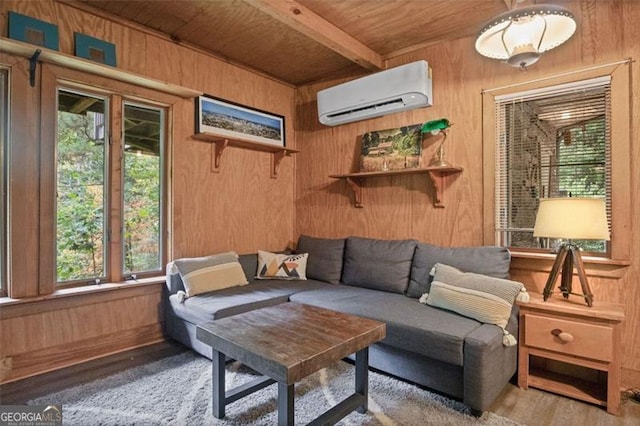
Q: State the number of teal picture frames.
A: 2